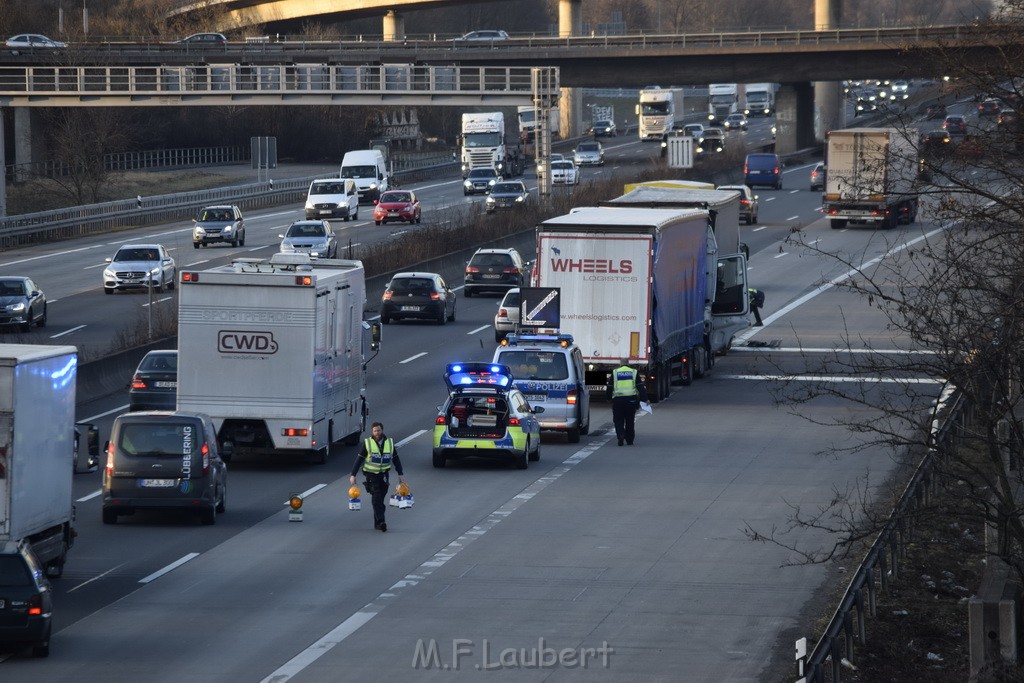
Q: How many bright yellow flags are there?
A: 0